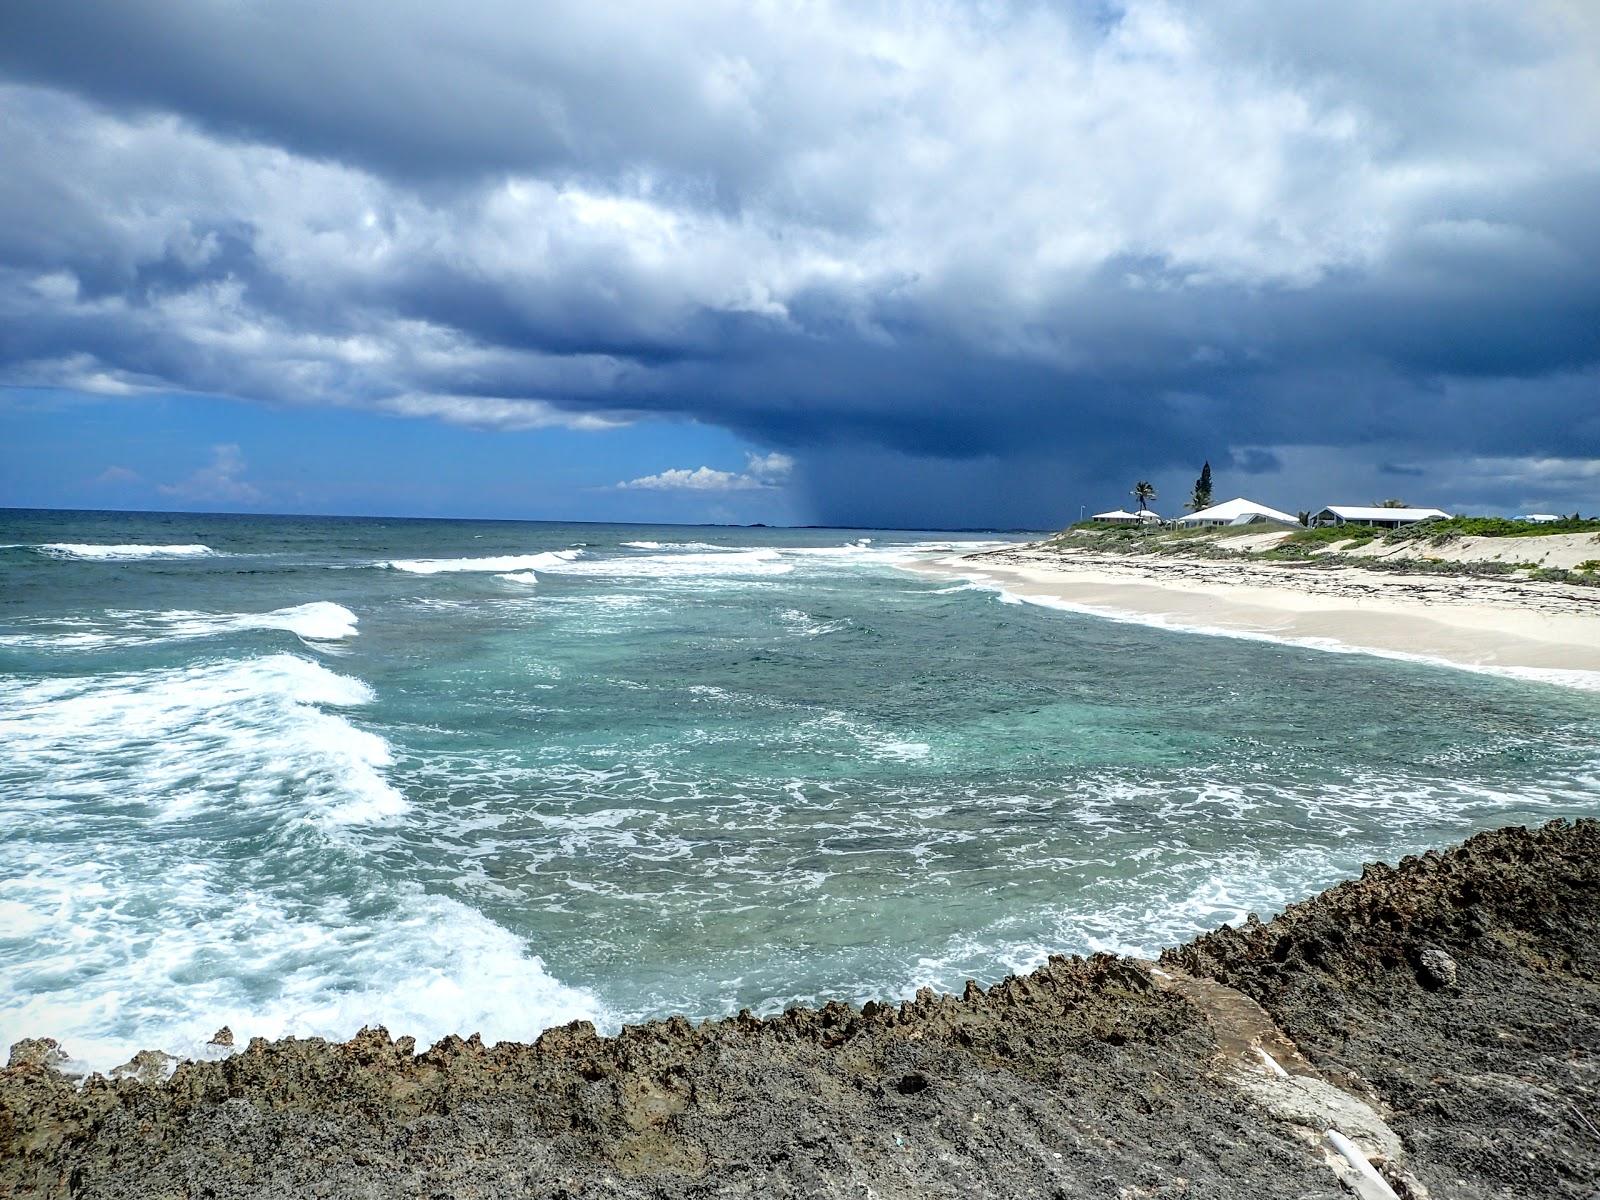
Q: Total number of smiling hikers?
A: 0